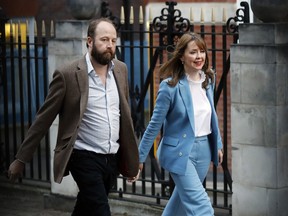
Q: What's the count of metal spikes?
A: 14